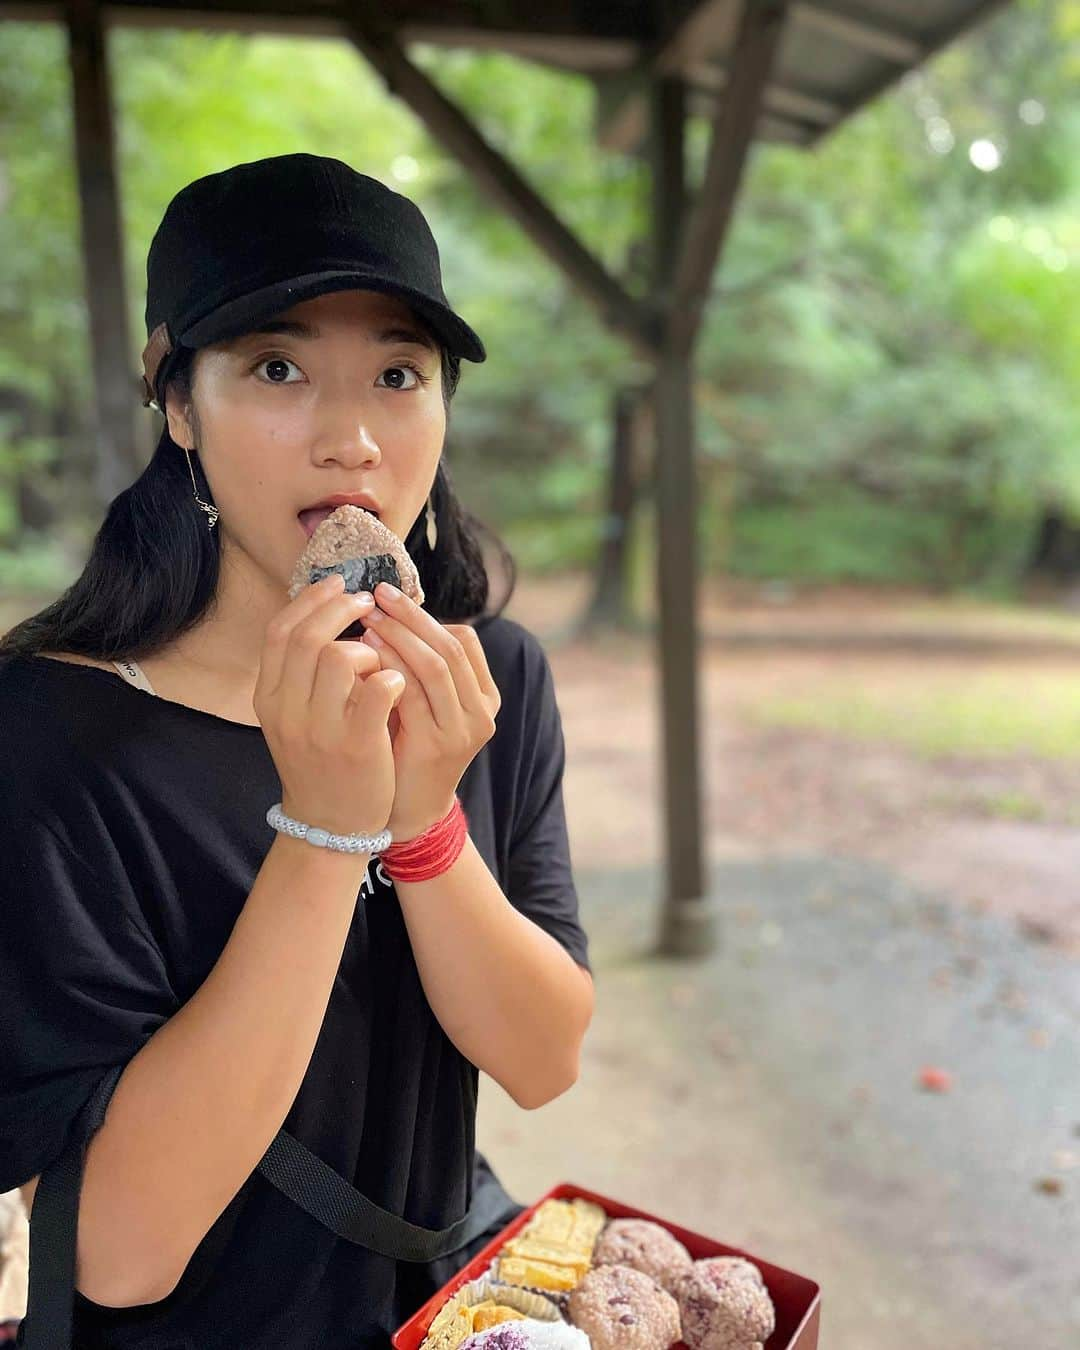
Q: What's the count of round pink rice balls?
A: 3